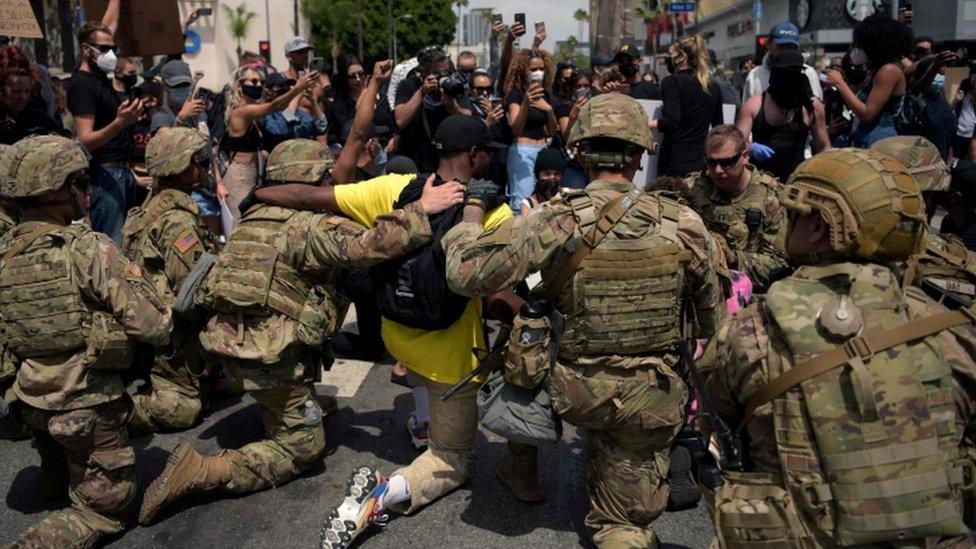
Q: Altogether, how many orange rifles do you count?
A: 0